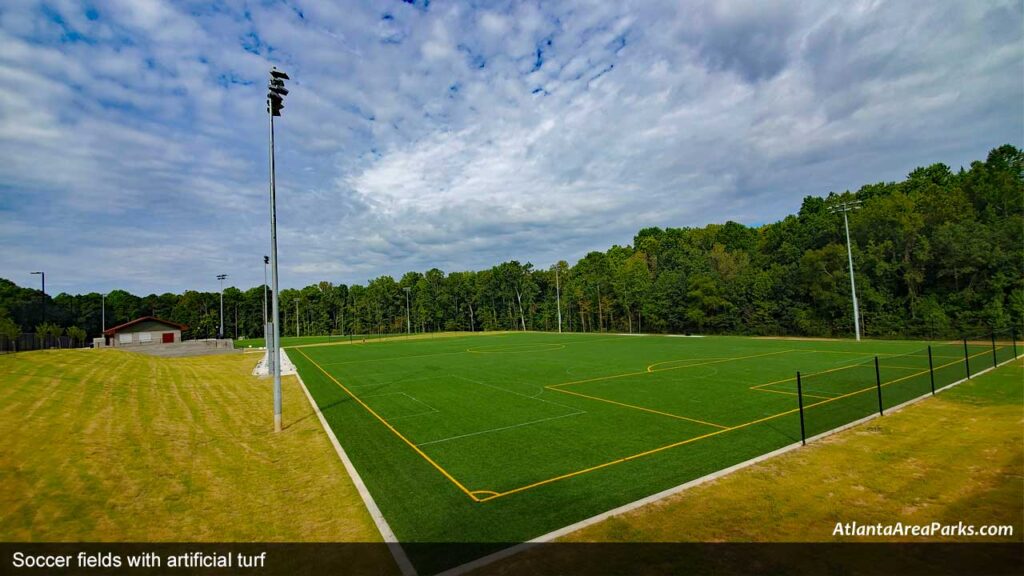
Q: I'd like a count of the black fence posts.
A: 6